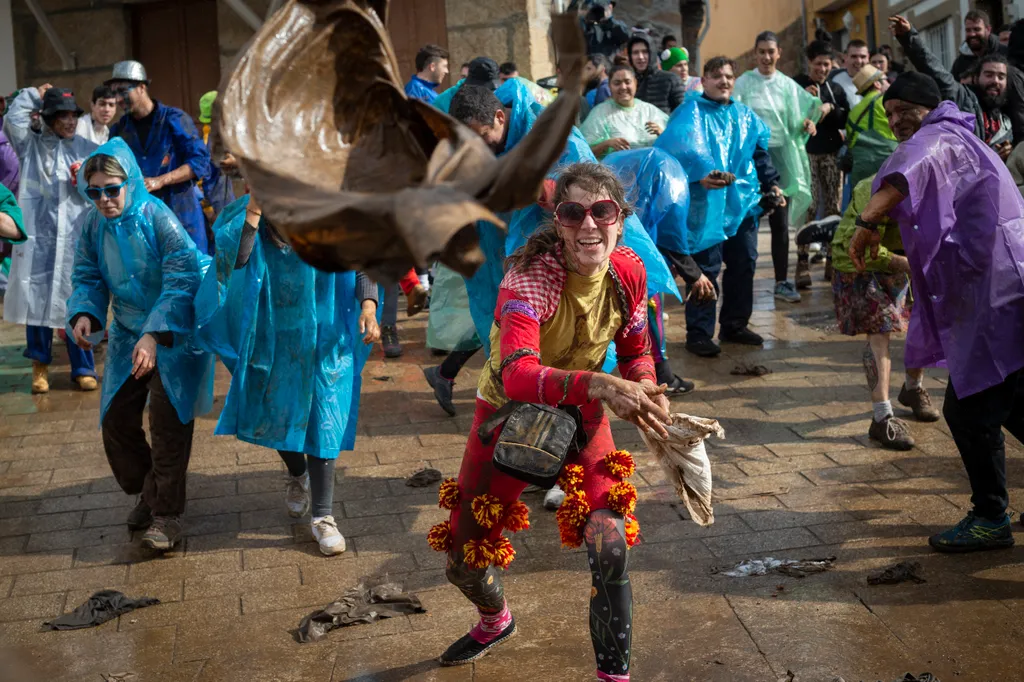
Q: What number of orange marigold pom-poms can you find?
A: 12